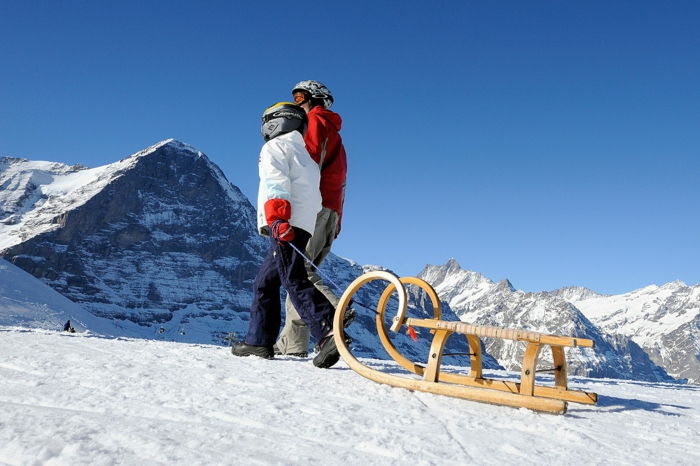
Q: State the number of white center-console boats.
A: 0